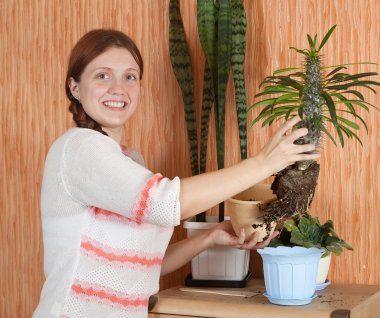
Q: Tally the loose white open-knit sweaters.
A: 1